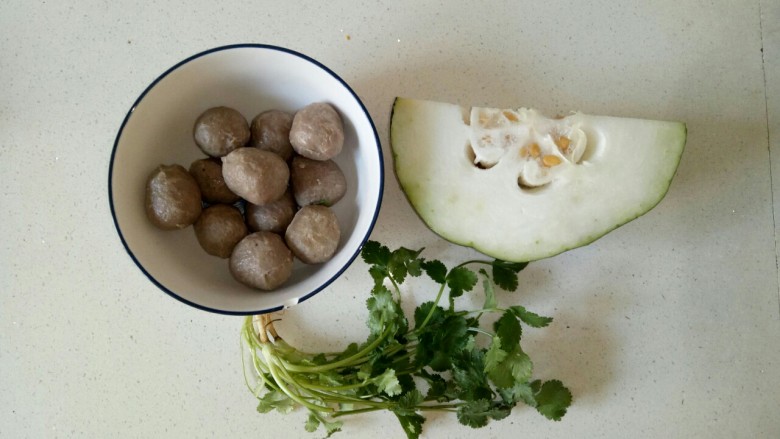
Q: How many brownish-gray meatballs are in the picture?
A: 11